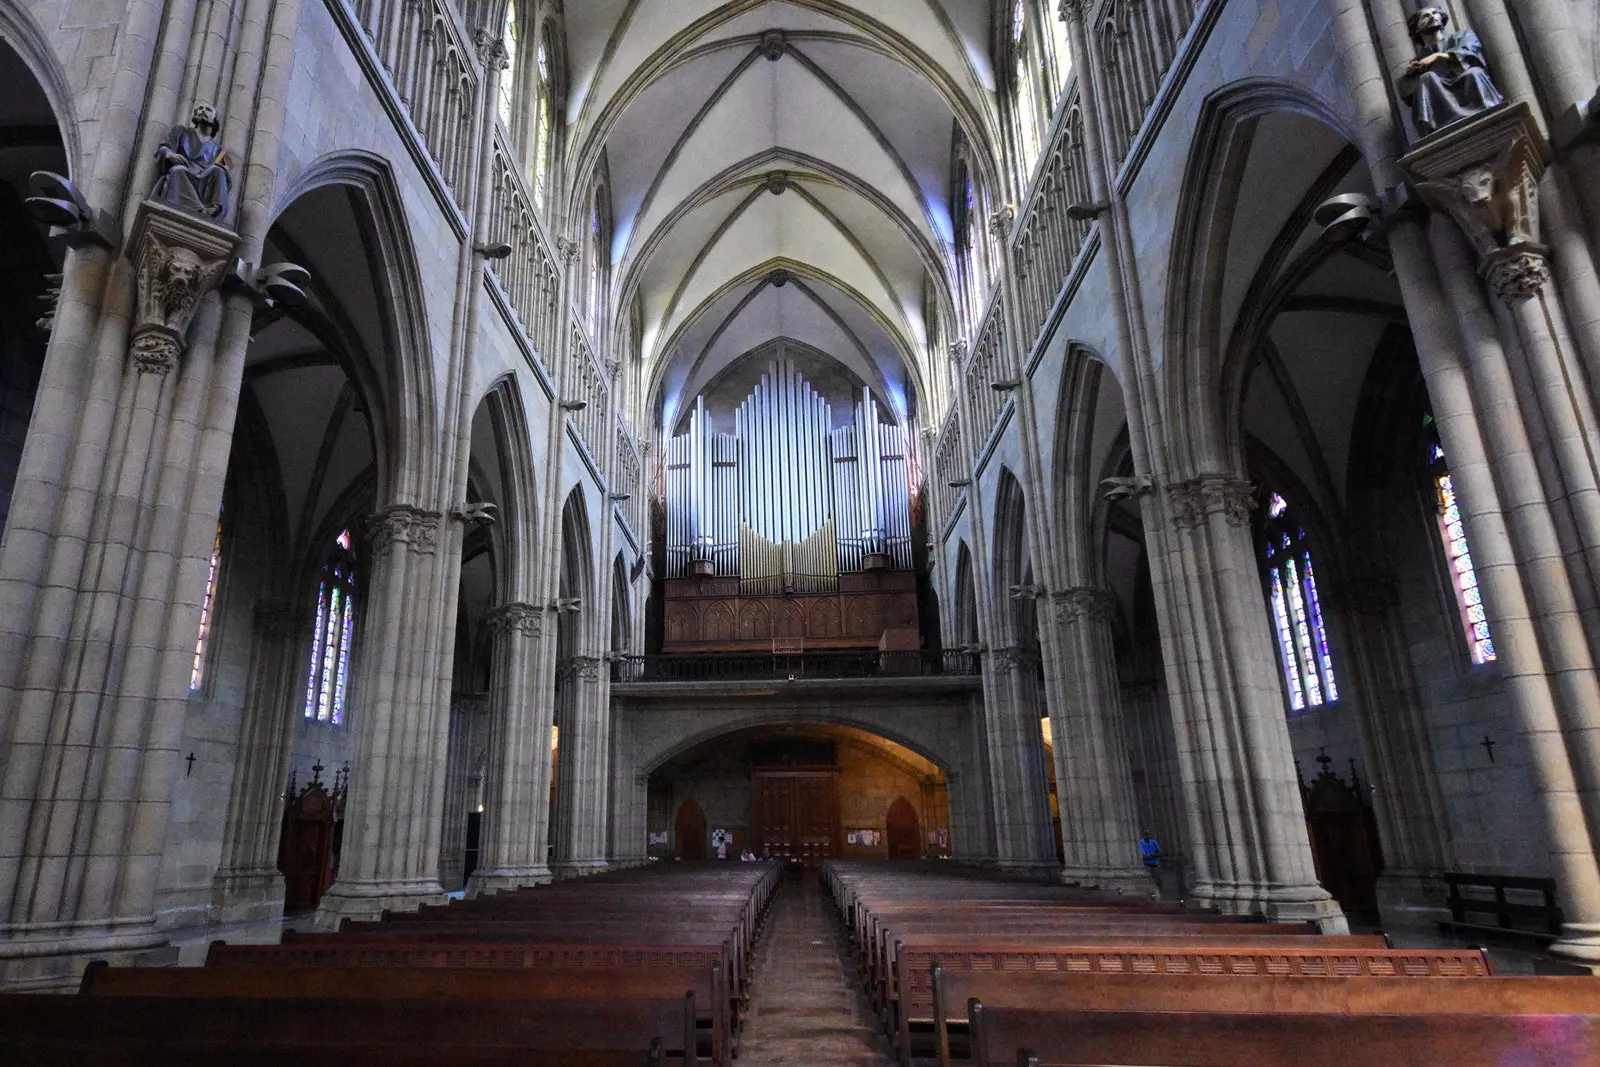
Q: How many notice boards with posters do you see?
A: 4